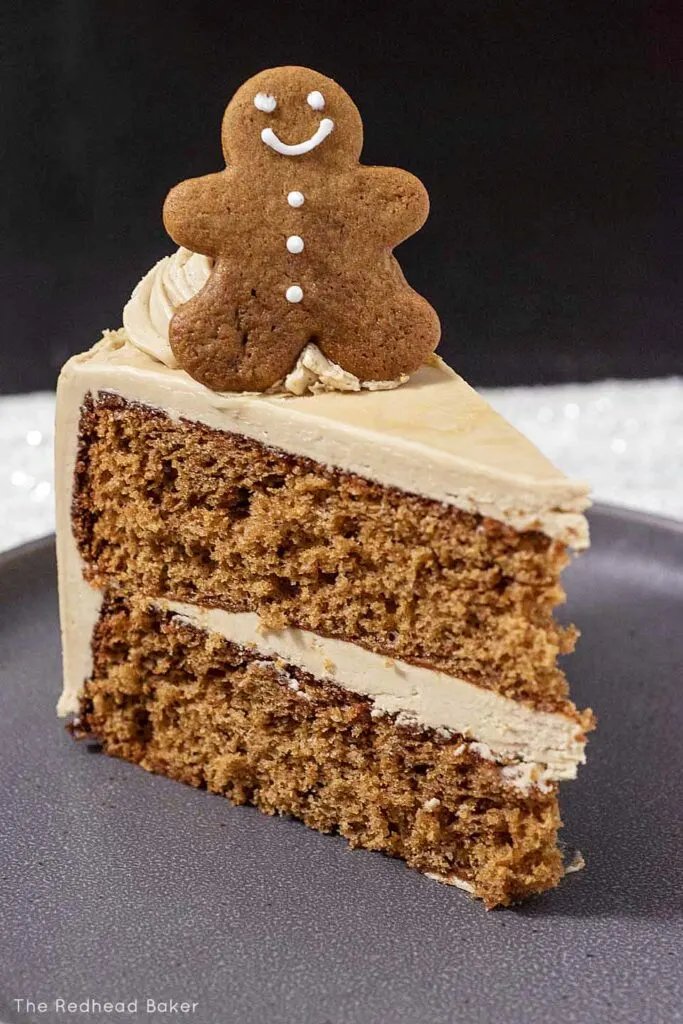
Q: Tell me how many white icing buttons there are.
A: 3